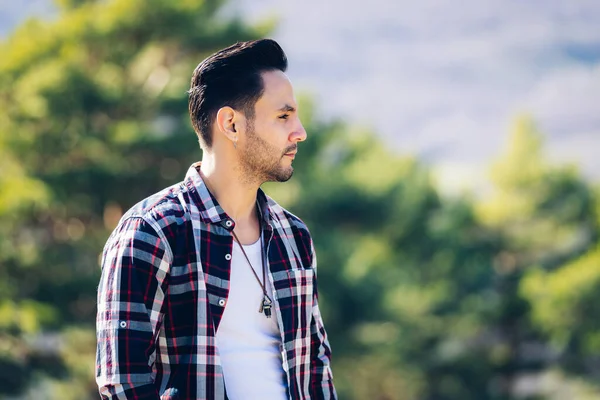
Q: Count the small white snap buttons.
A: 4